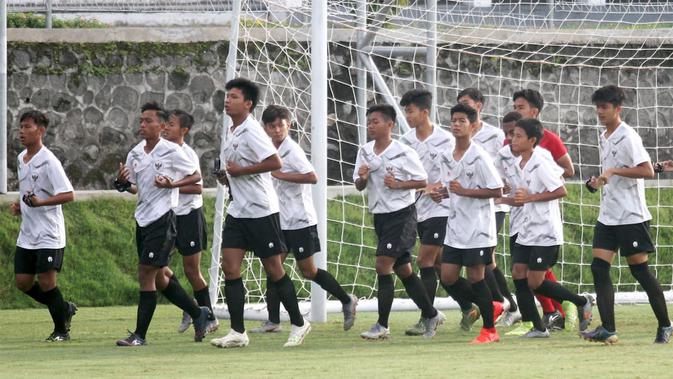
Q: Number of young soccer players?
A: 13